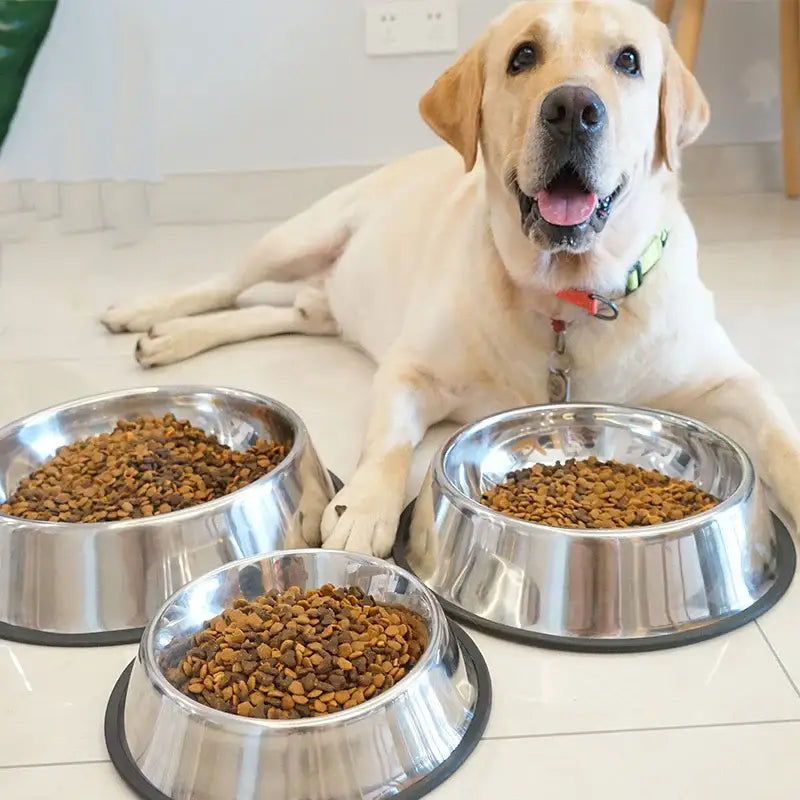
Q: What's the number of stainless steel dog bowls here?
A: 3